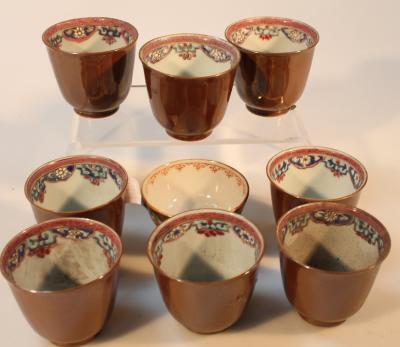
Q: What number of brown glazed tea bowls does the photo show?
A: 8